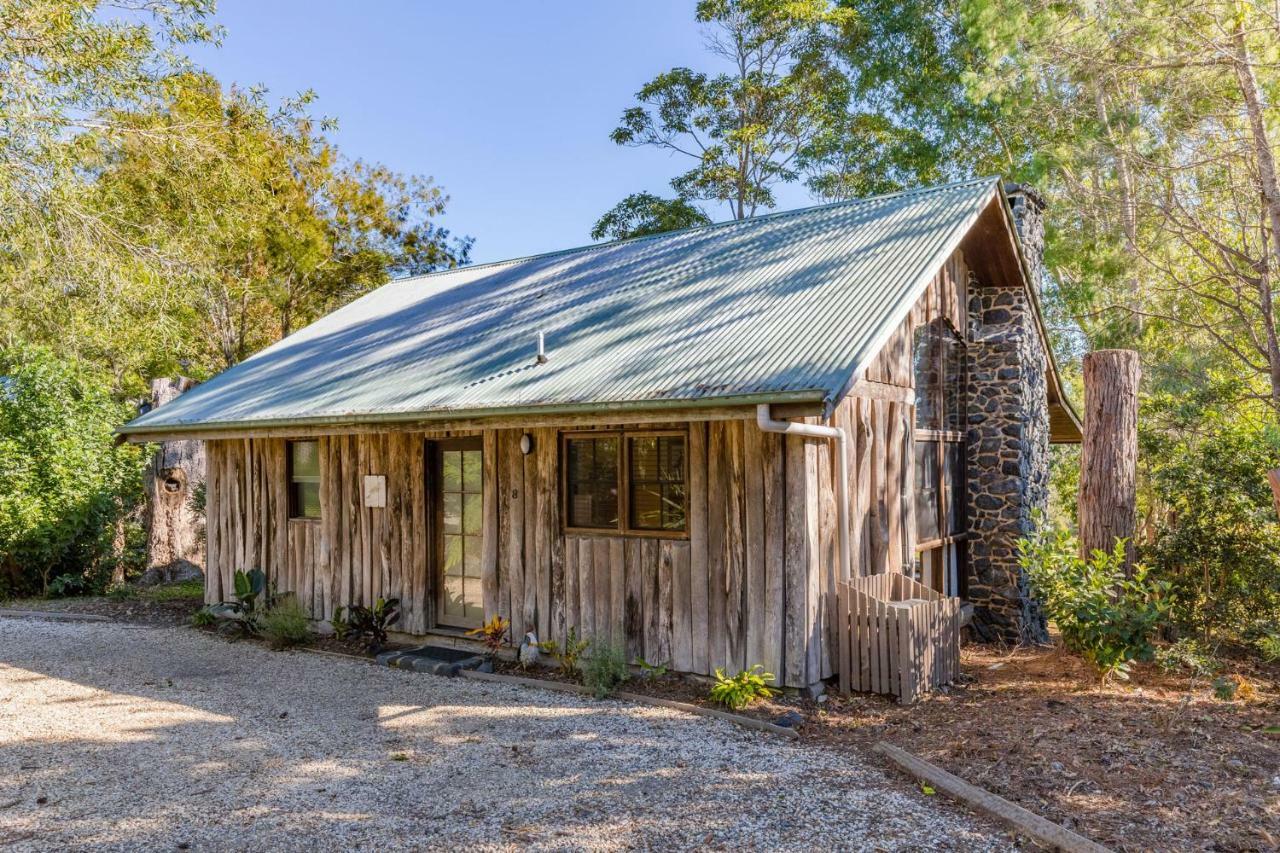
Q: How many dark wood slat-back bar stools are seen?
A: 0